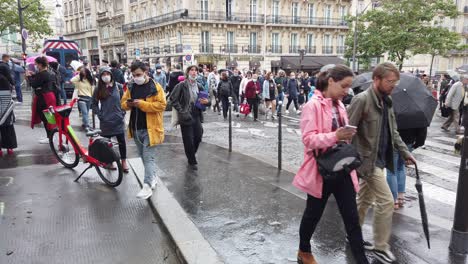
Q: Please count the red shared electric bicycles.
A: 1